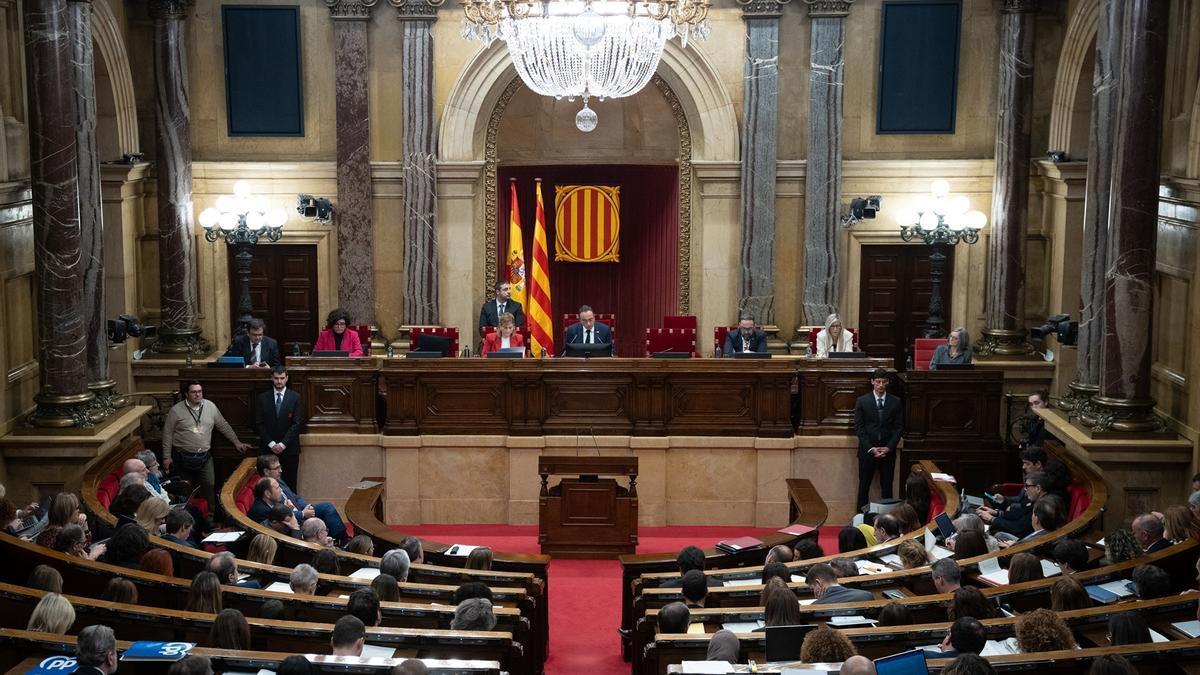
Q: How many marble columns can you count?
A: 10